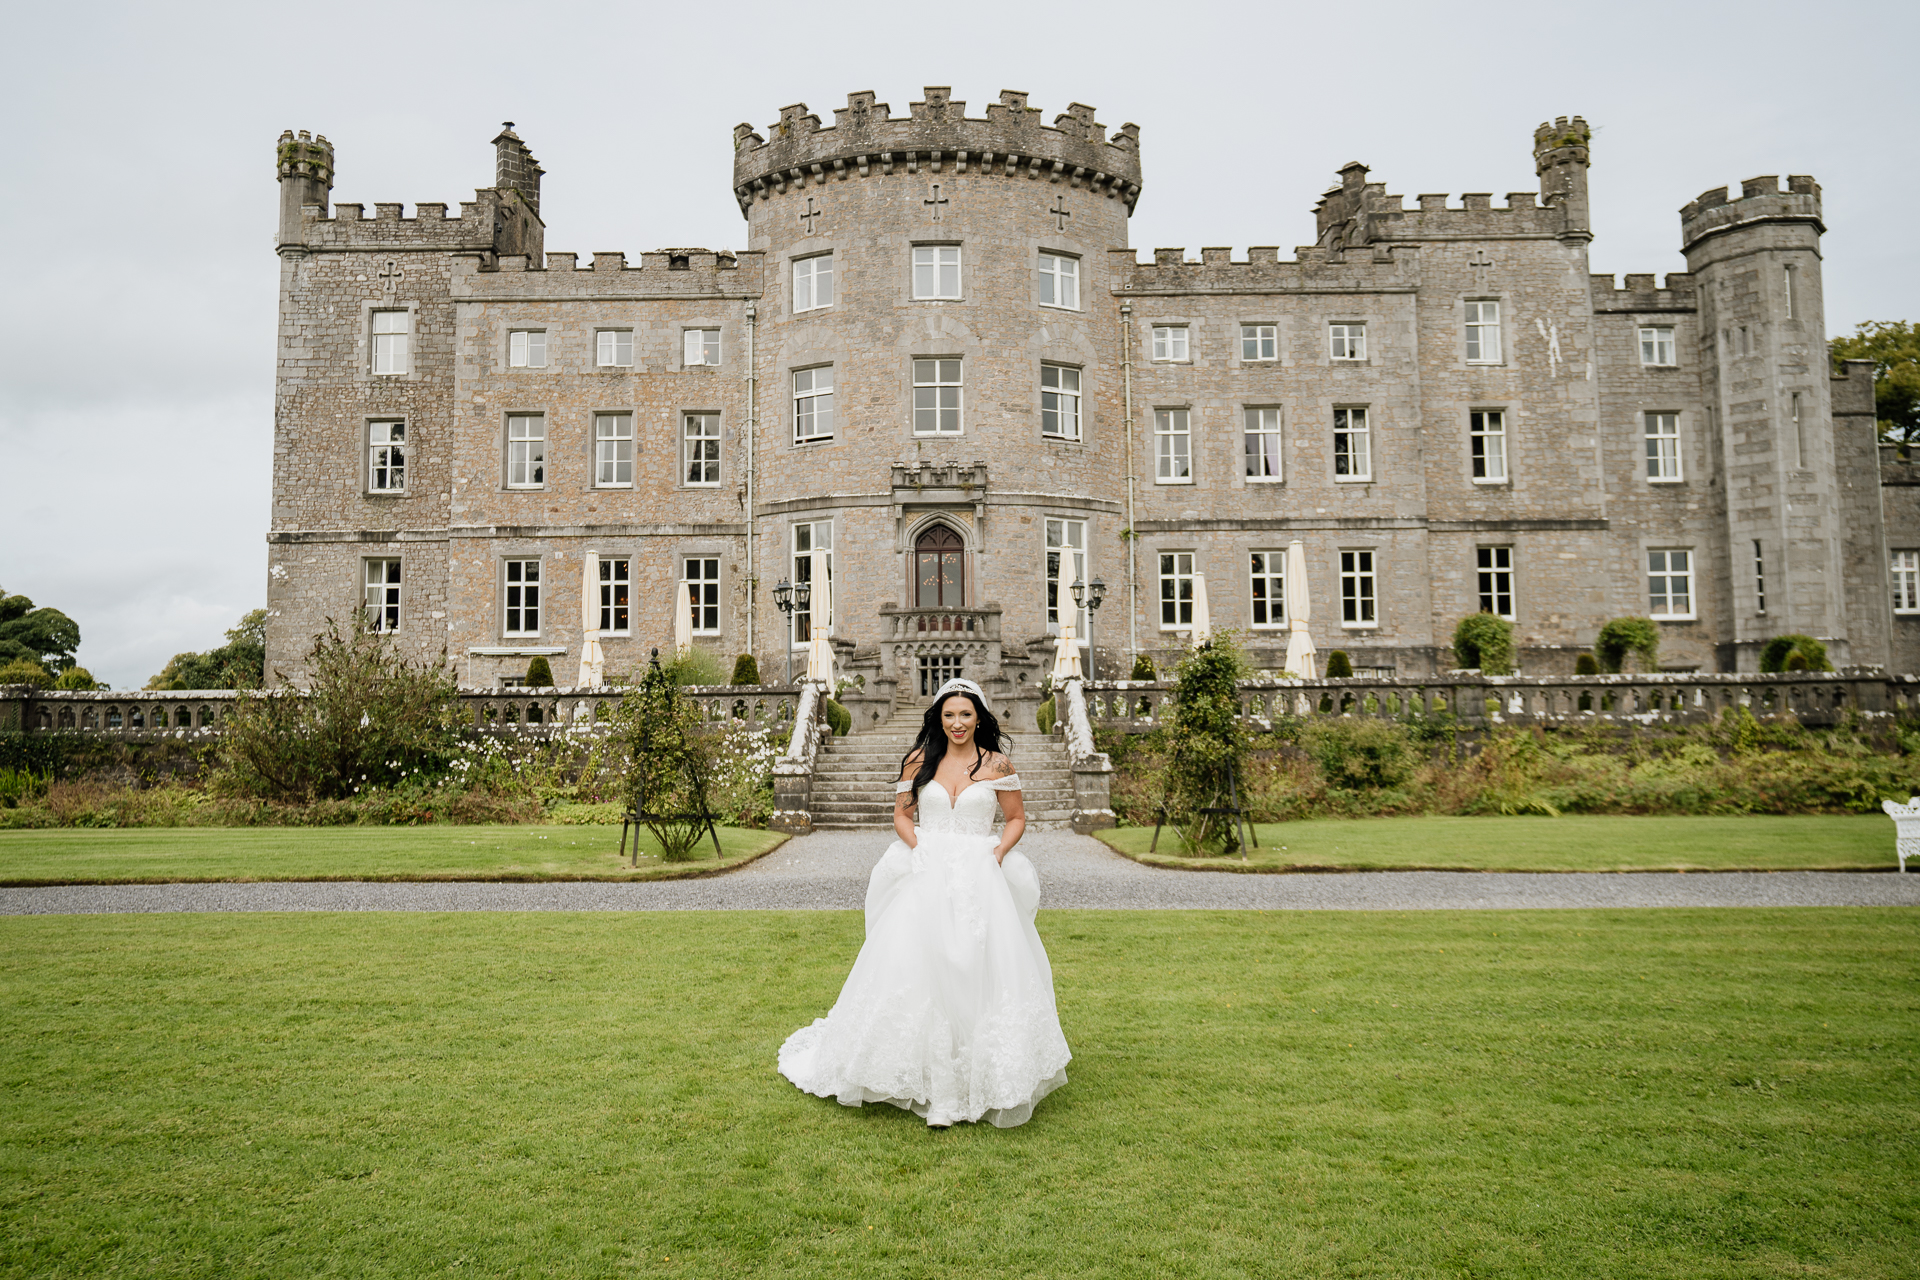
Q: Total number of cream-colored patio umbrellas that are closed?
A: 6